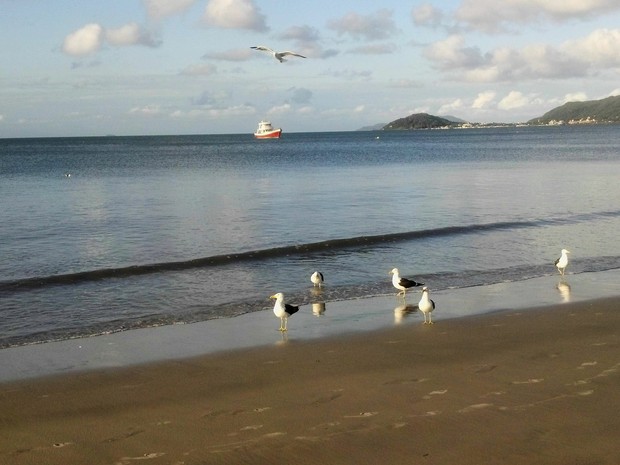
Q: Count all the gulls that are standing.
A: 5